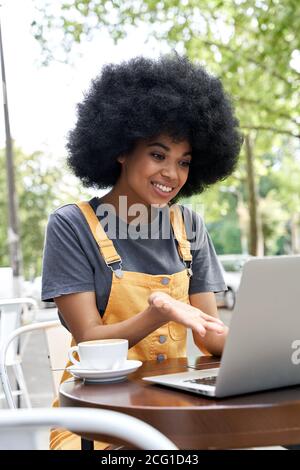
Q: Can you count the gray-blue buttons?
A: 3